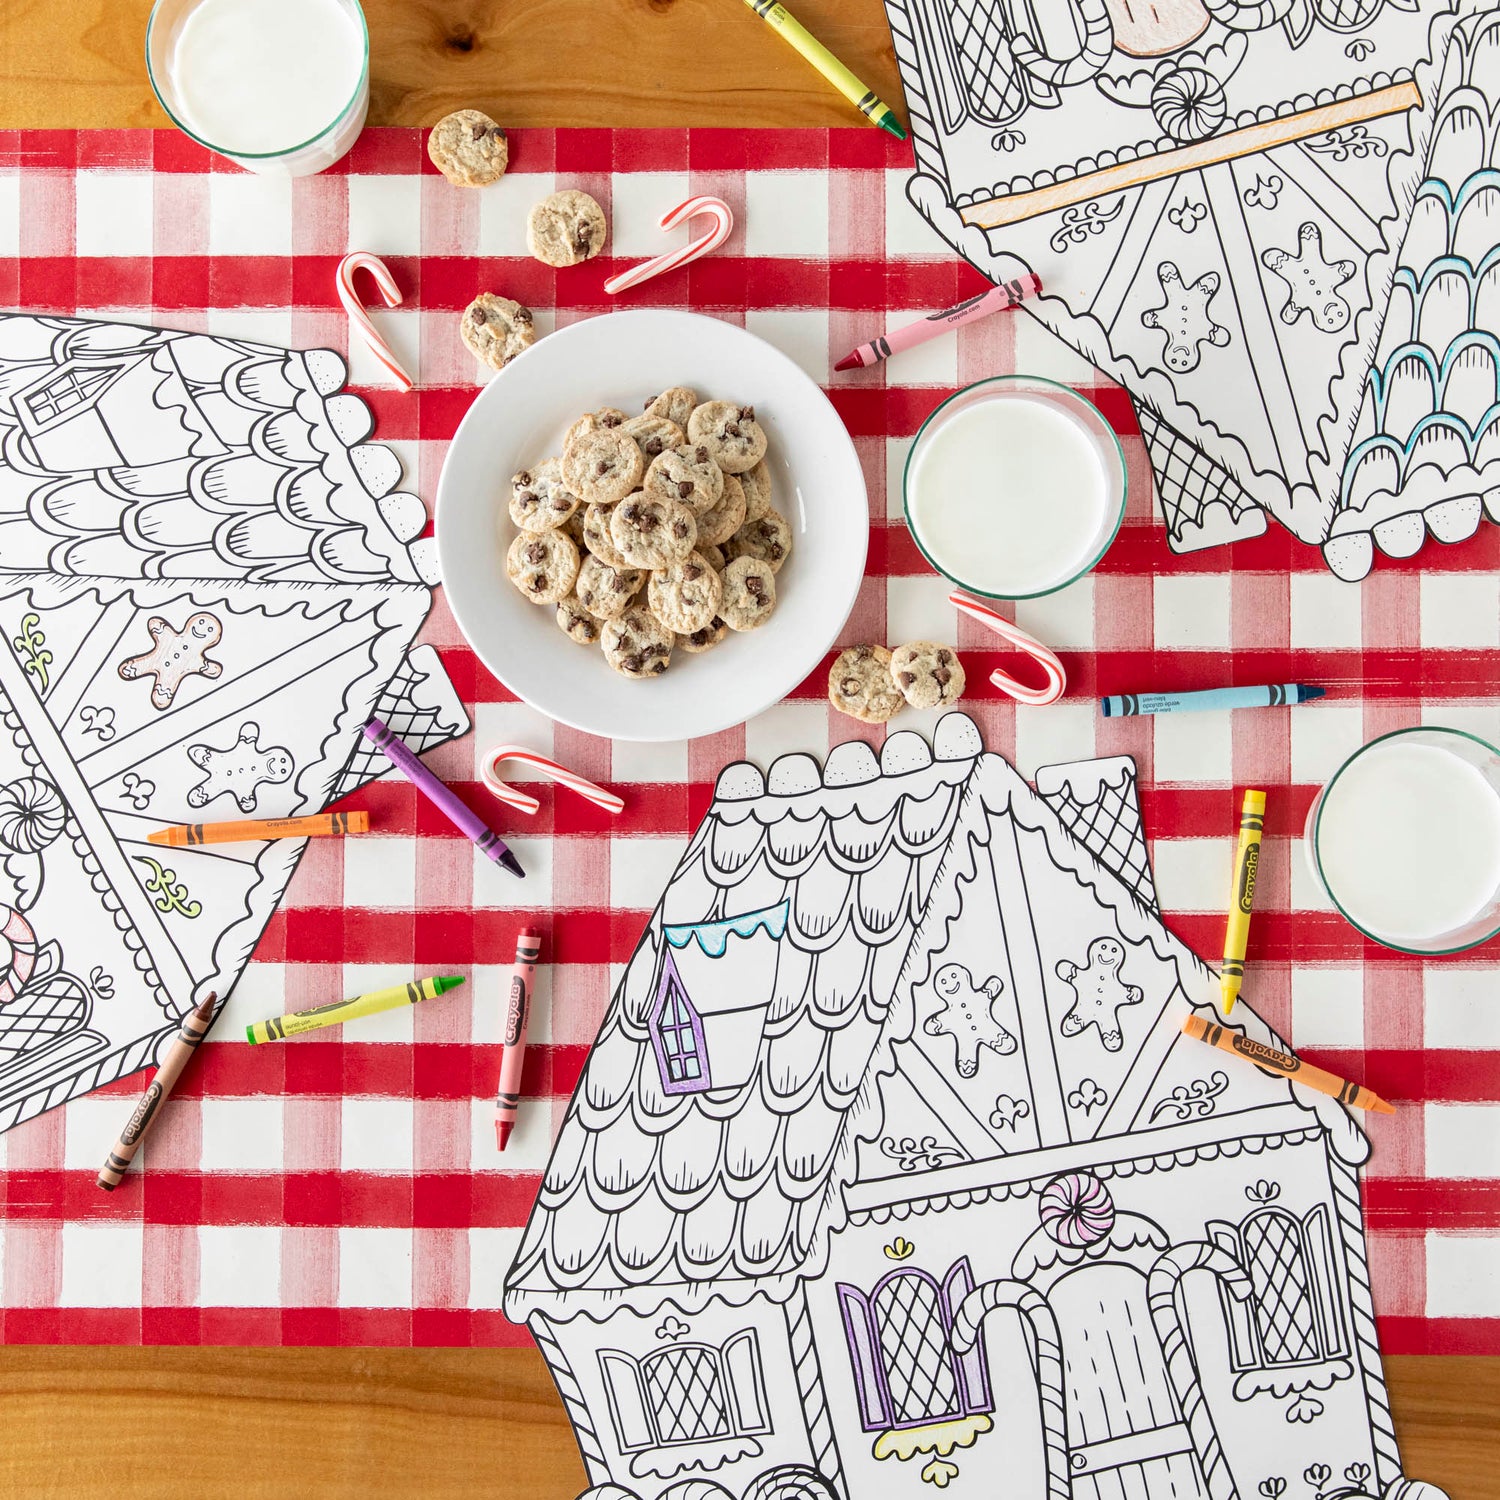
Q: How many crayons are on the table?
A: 10